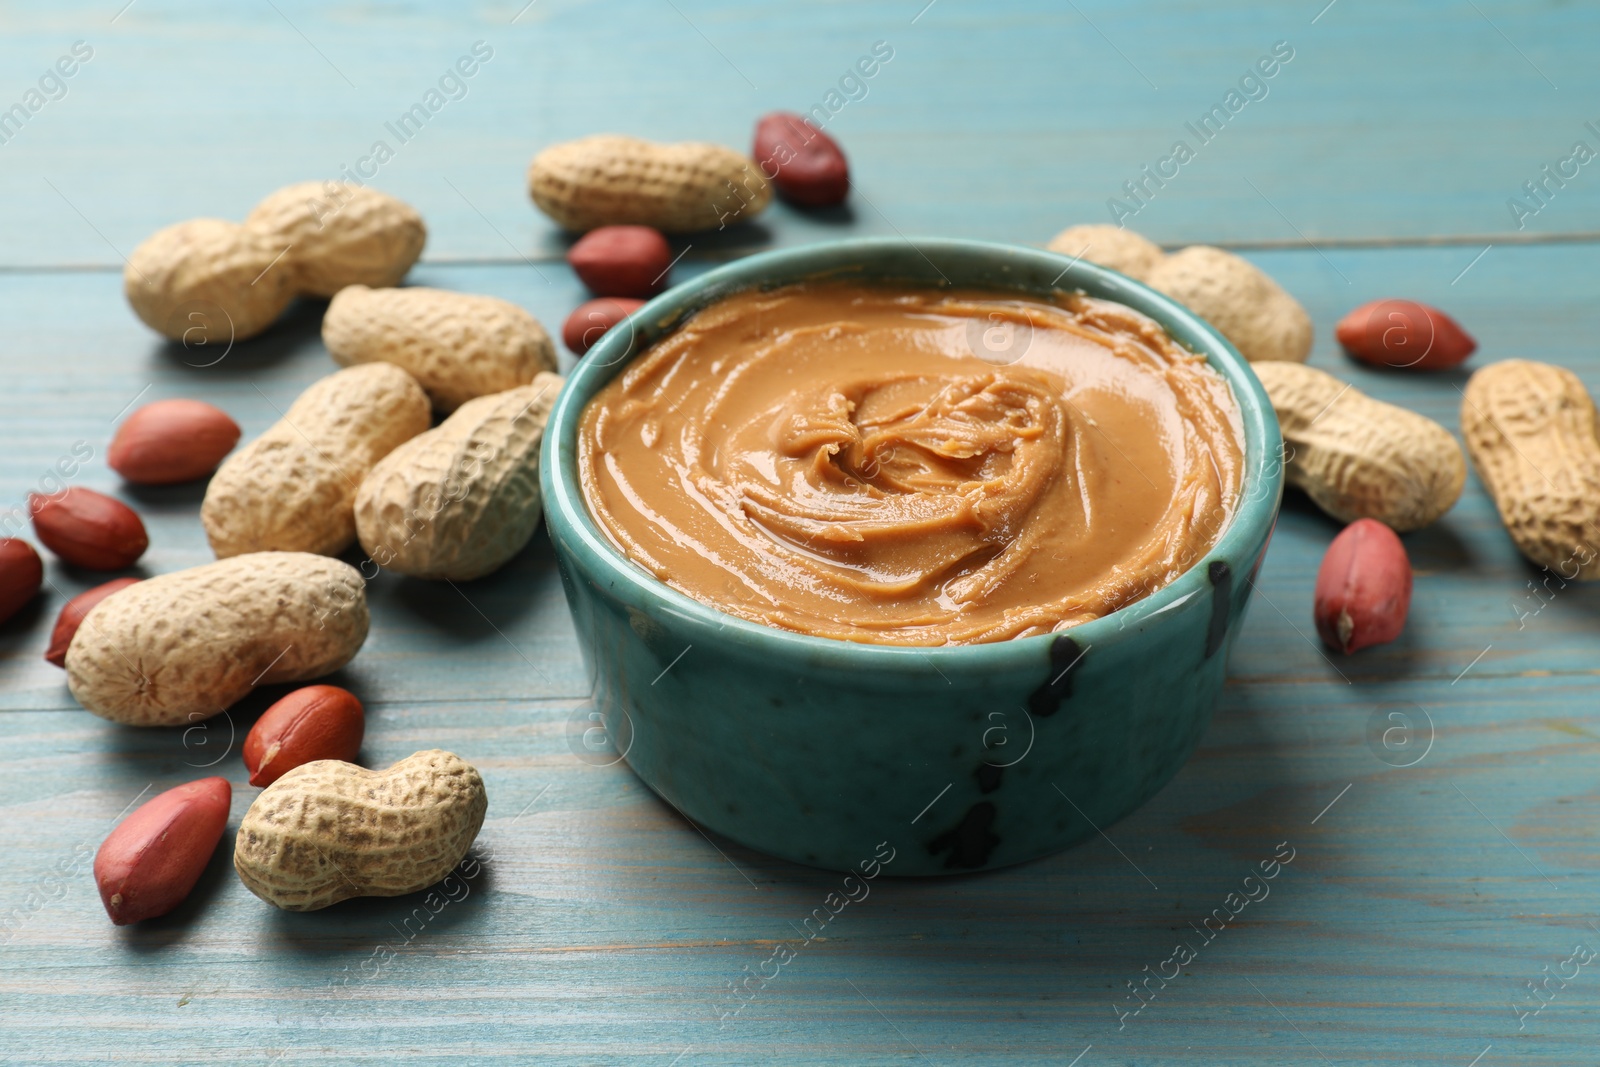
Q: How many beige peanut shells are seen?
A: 10